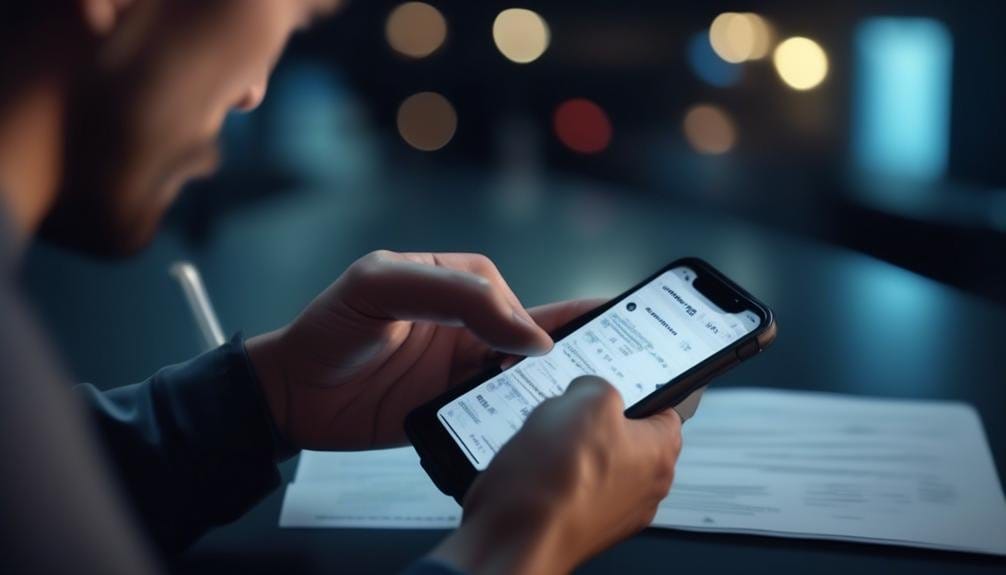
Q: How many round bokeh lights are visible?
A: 9